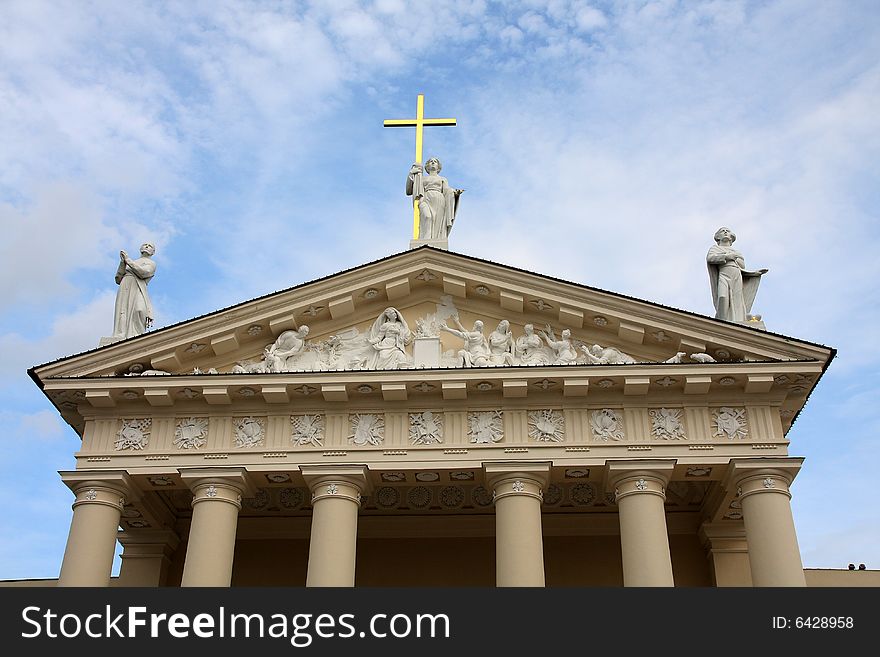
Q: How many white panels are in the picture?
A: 11